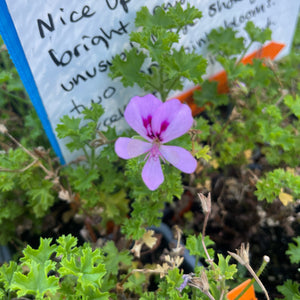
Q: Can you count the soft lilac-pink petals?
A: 5